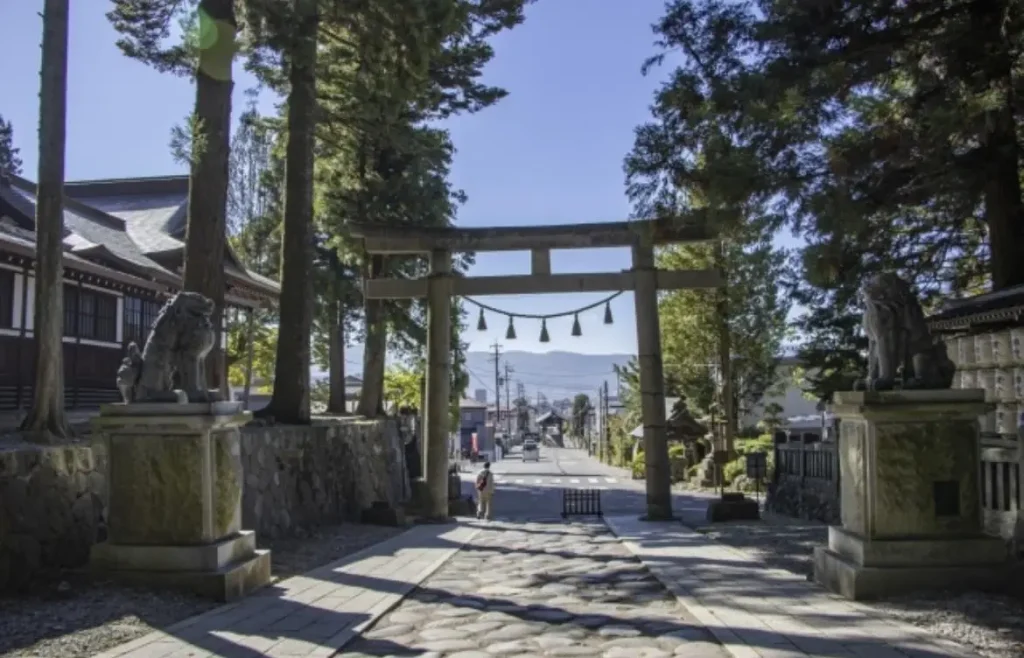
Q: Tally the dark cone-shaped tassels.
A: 5